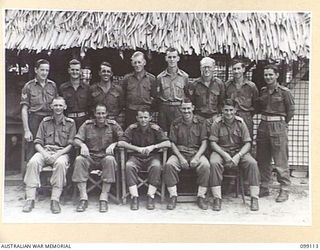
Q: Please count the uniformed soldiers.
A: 13